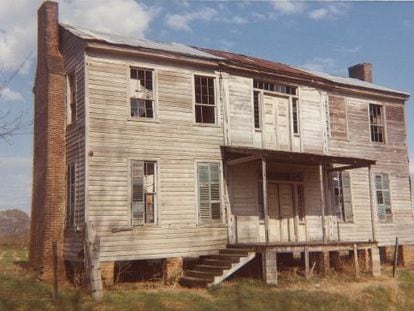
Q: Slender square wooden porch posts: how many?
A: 3